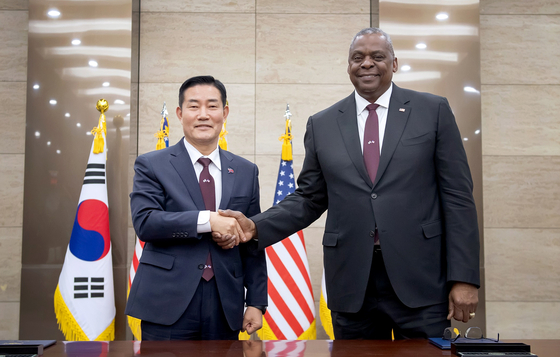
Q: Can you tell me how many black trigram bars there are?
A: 9